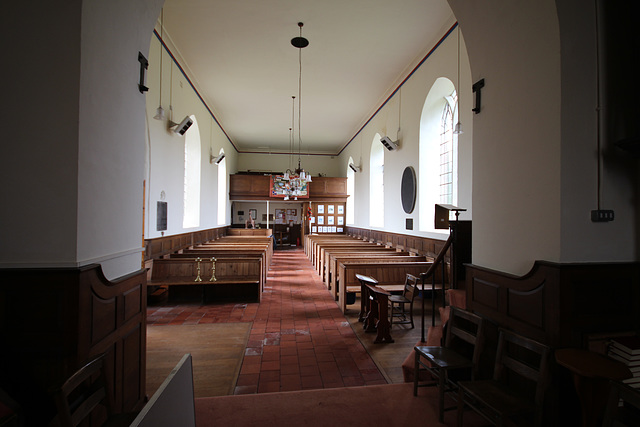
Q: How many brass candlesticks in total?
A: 2